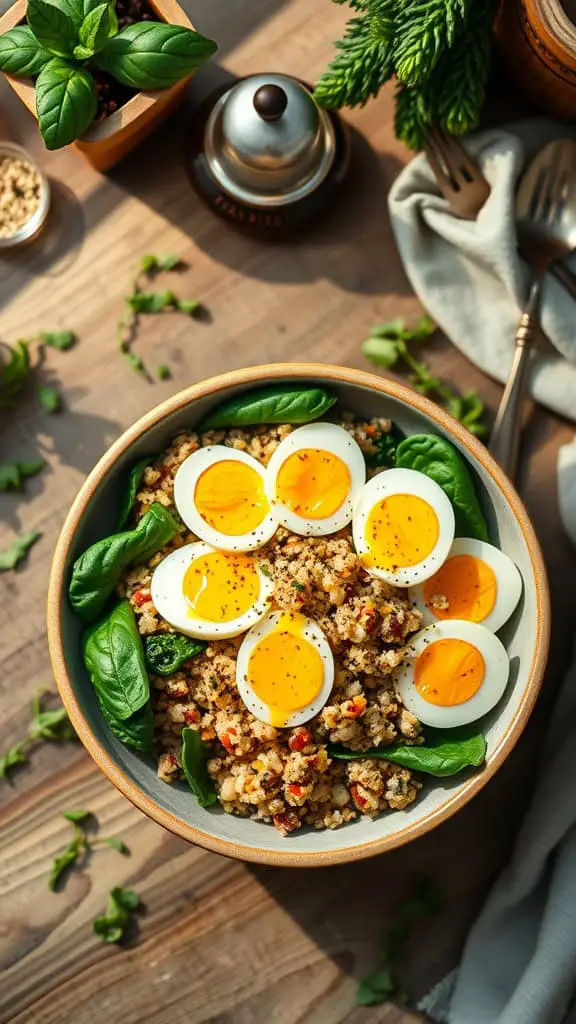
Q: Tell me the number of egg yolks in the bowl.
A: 7